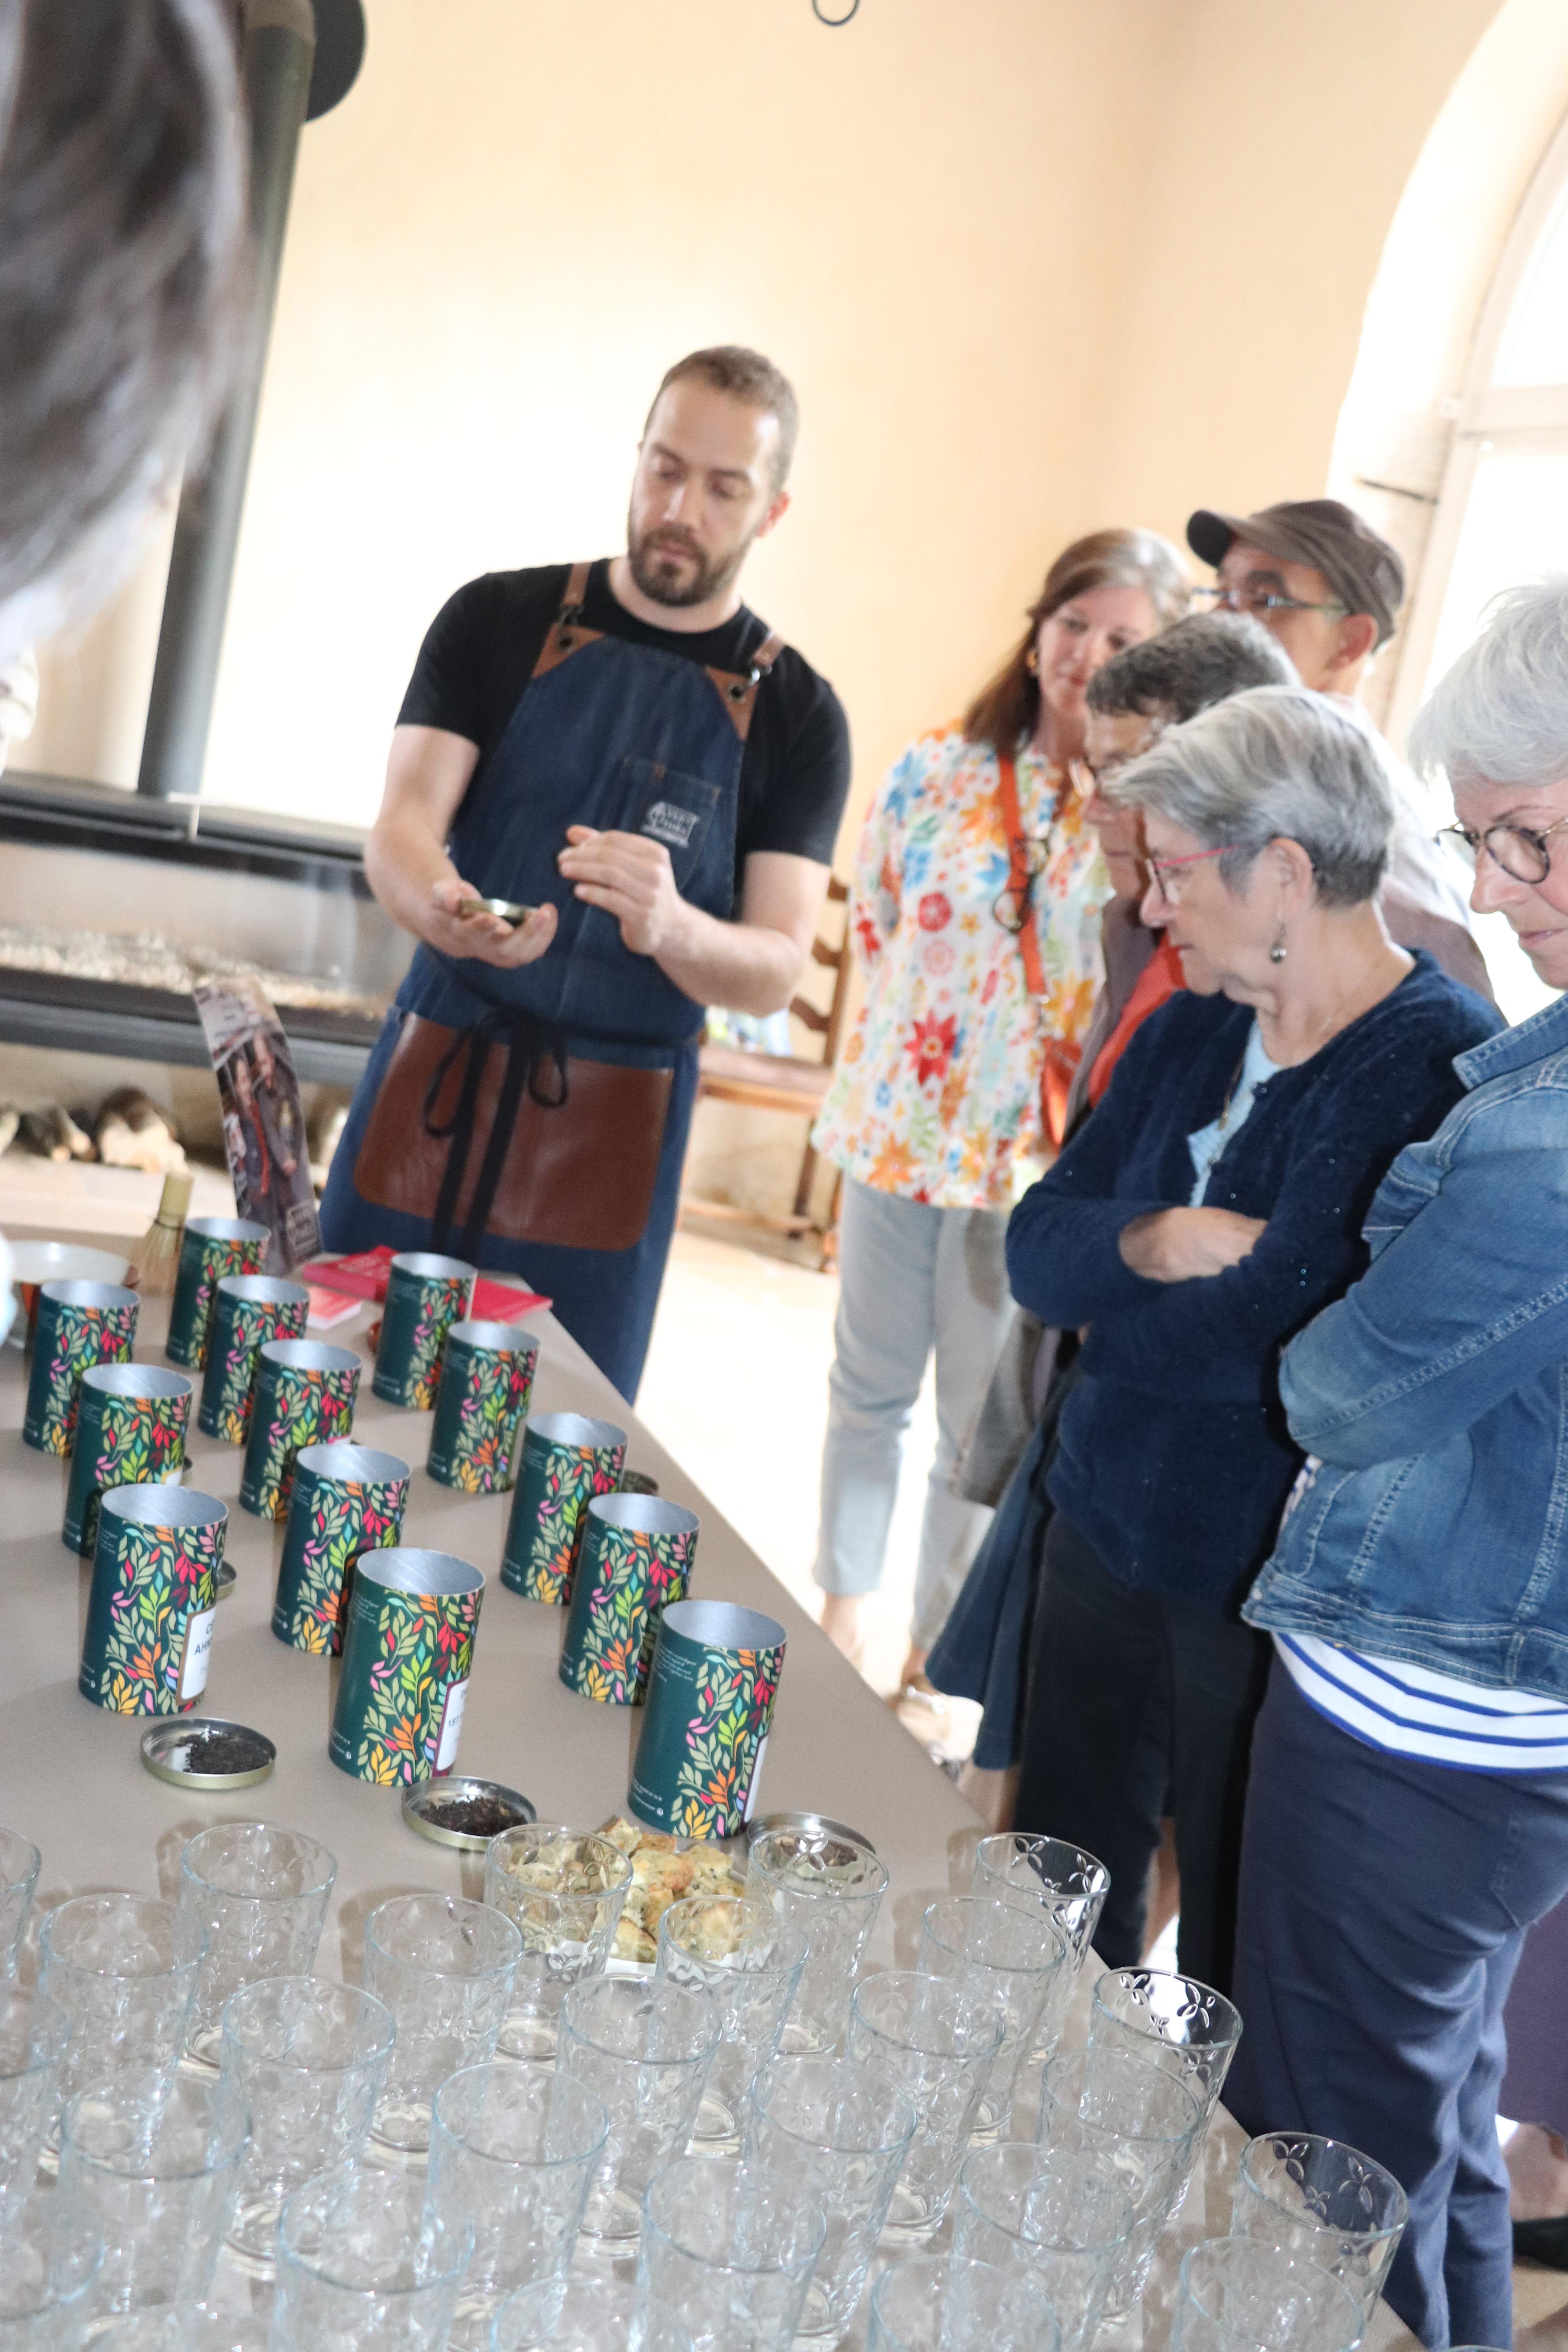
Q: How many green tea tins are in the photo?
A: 13